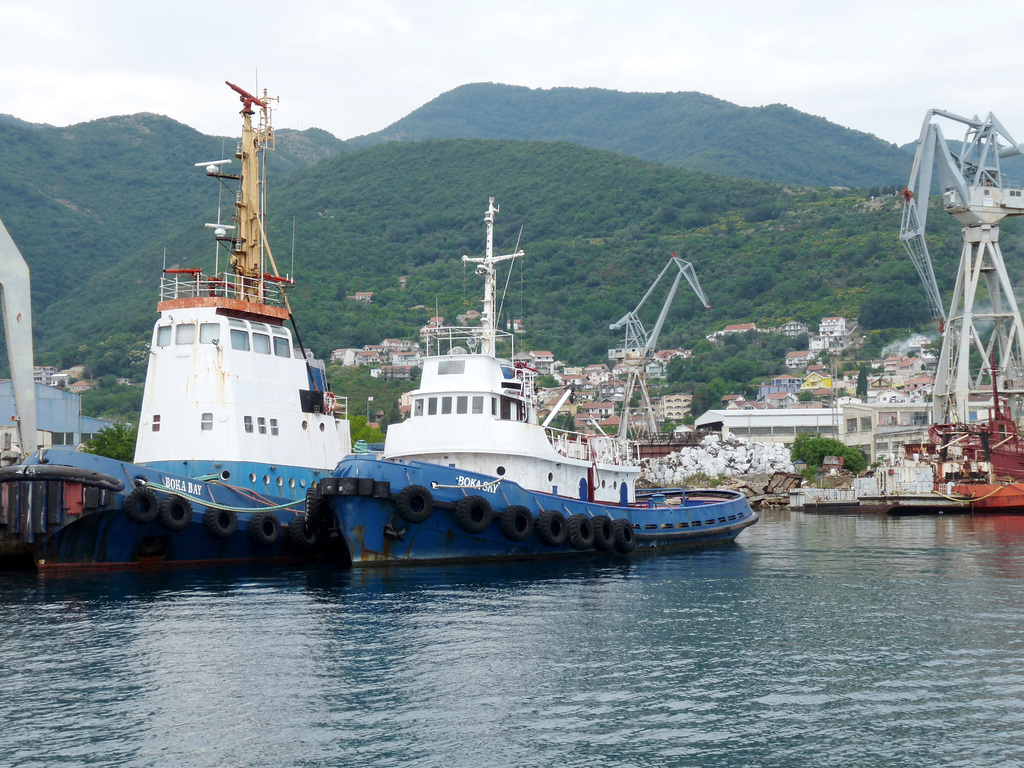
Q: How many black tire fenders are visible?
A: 13